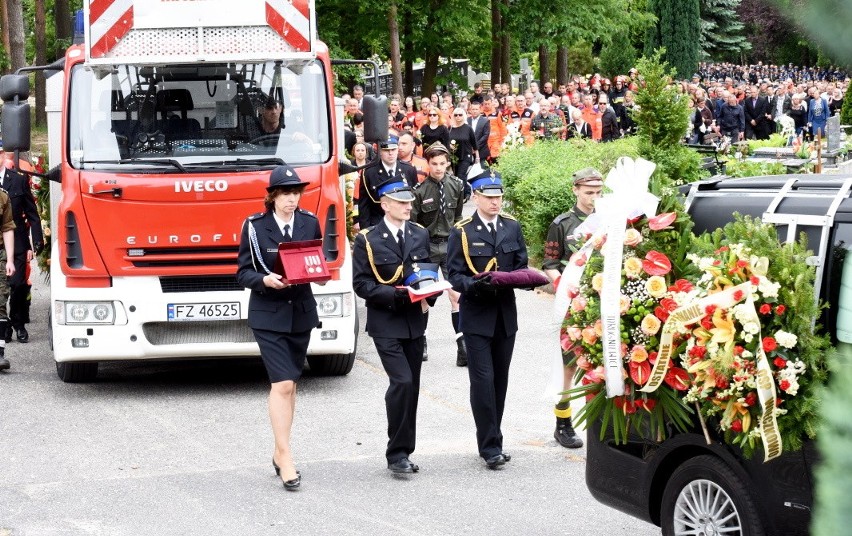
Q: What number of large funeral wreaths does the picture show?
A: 2